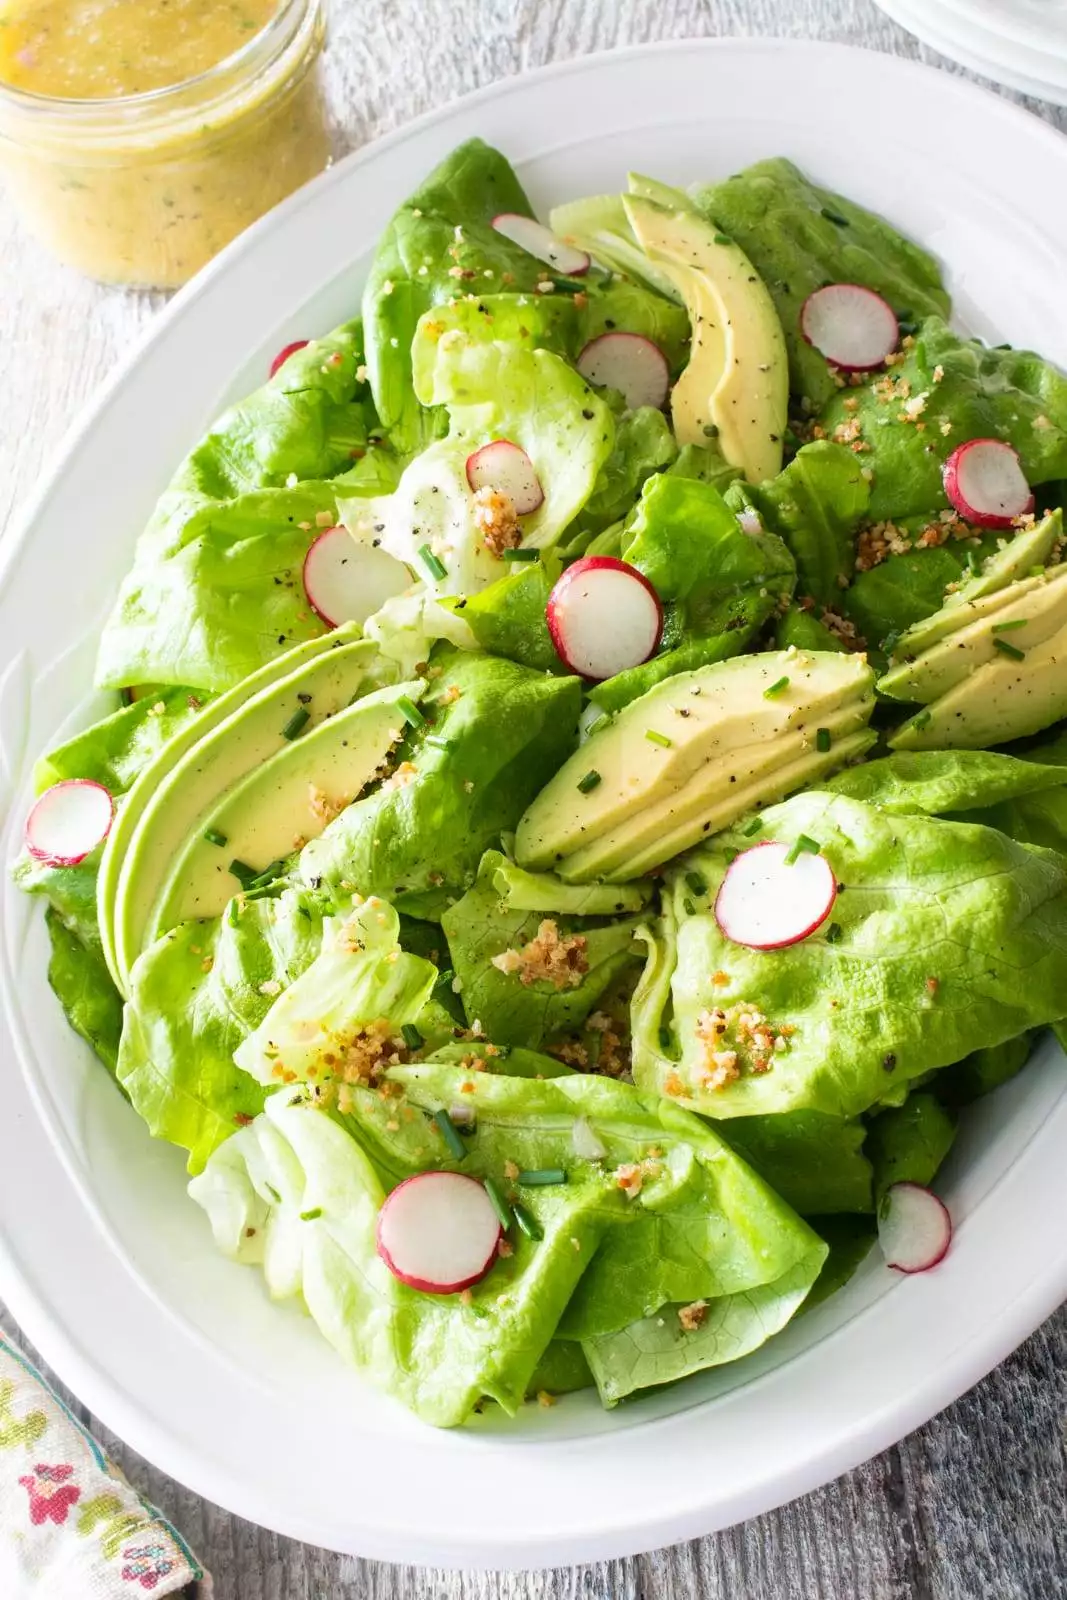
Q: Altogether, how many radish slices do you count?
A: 12